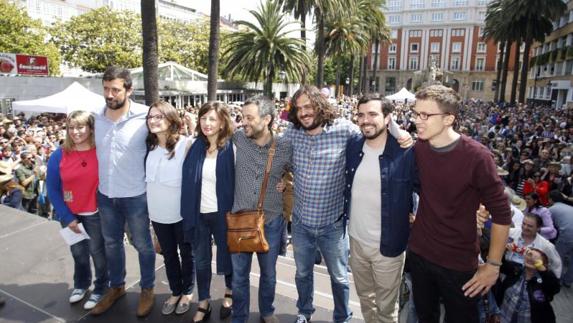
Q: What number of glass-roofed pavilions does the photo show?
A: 1